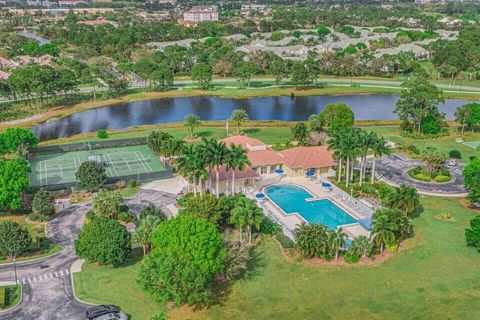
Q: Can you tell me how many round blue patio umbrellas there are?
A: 4